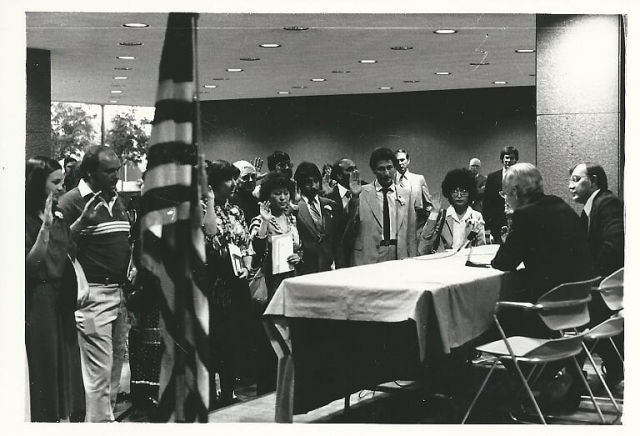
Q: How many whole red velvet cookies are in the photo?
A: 0